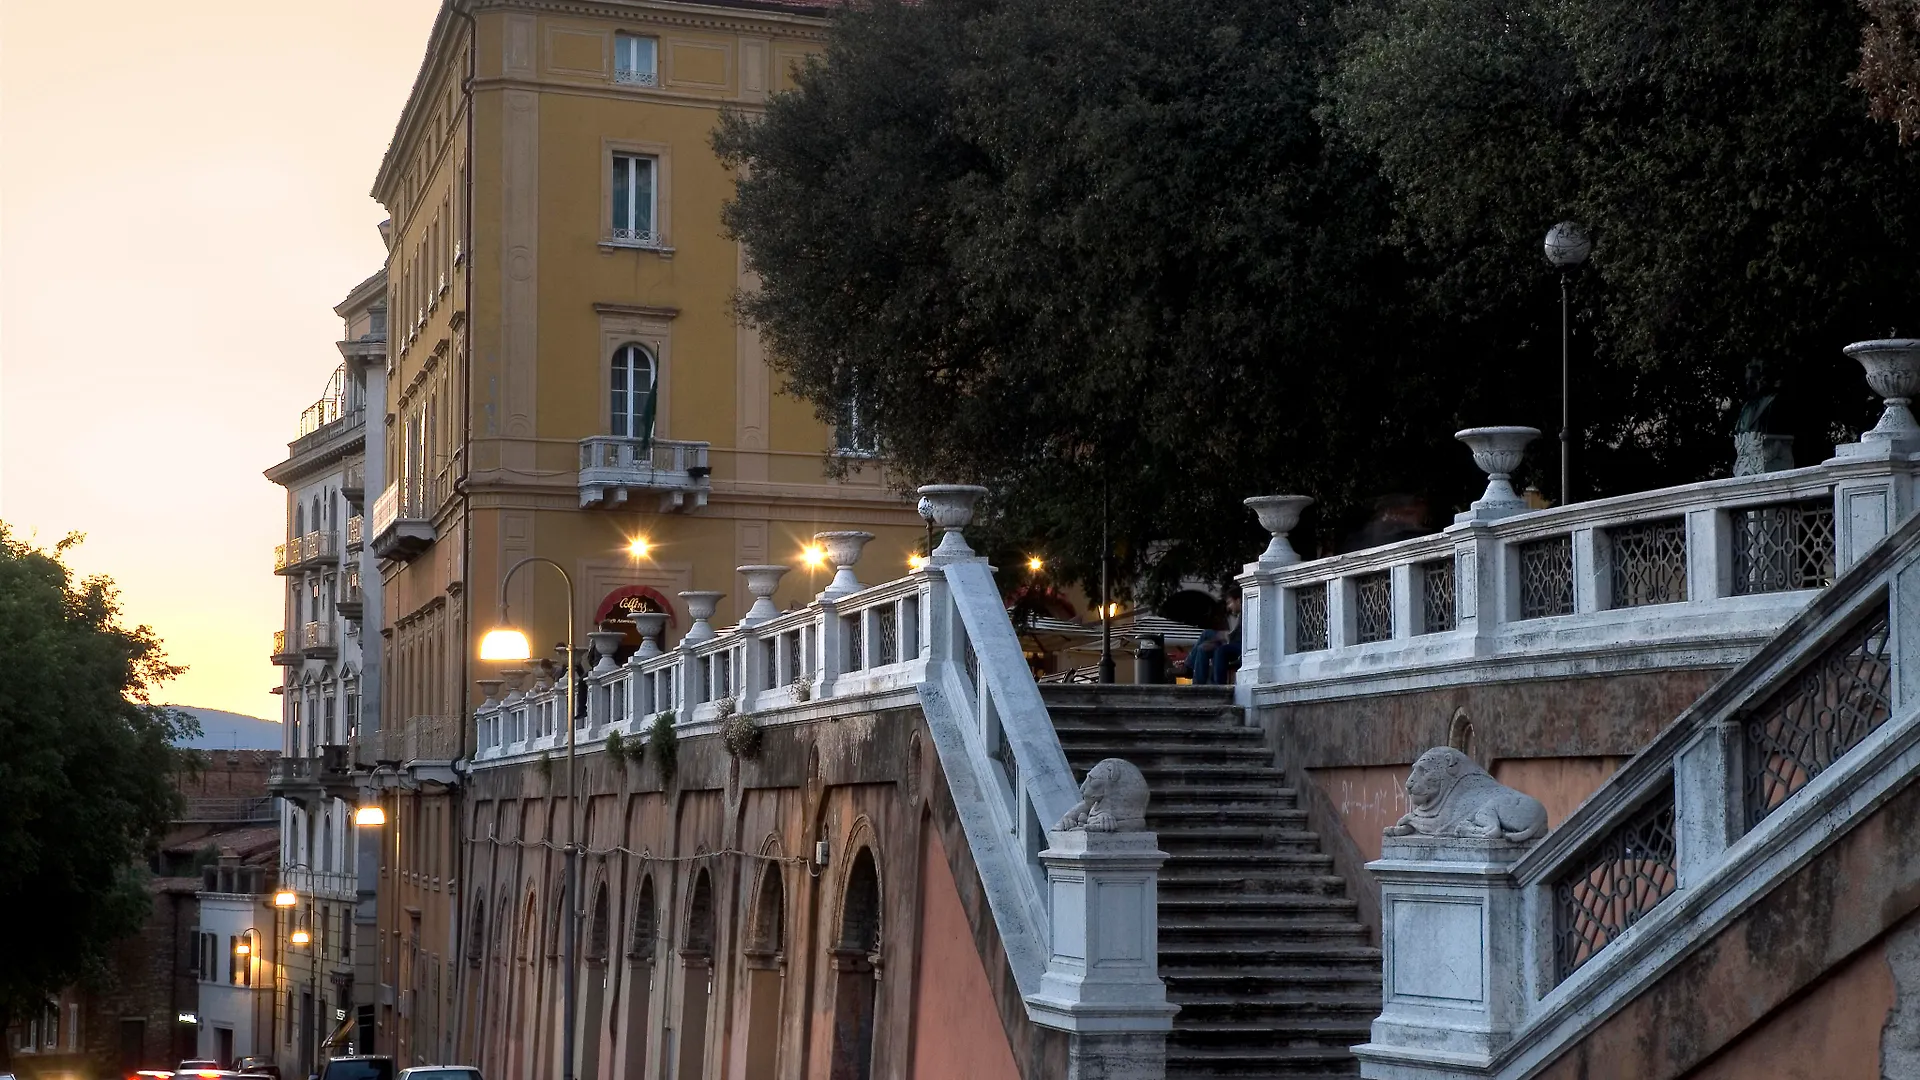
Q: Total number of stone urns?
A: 13